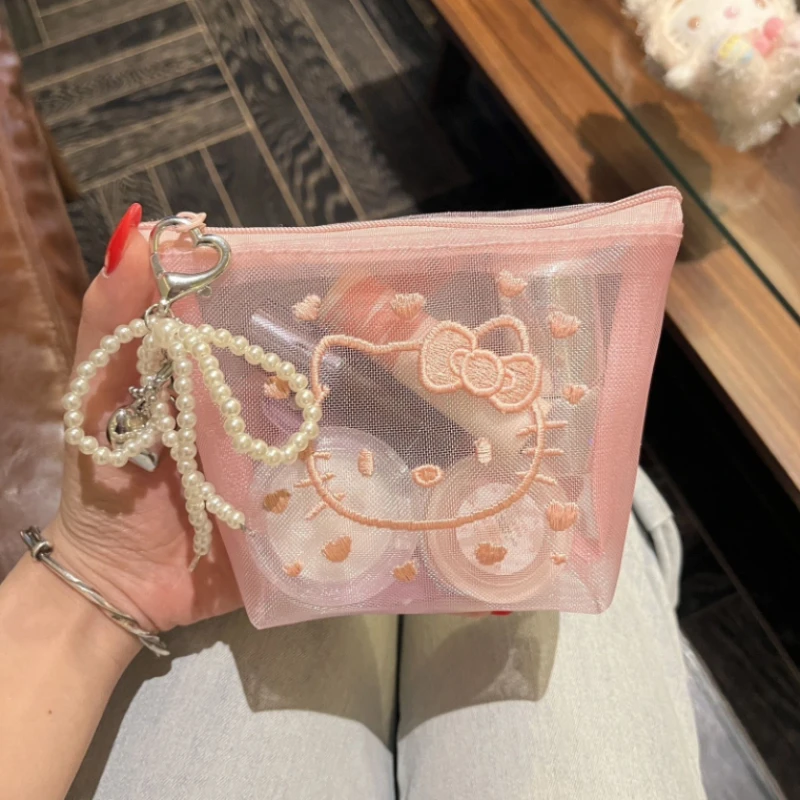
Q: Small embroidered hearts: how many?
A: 13